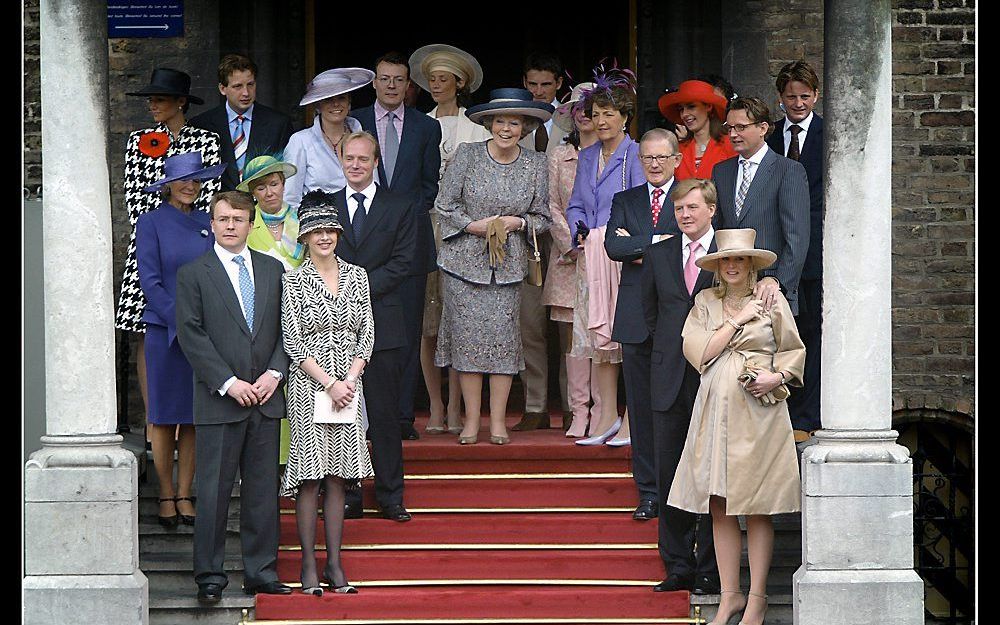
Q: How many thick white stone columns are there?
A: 2